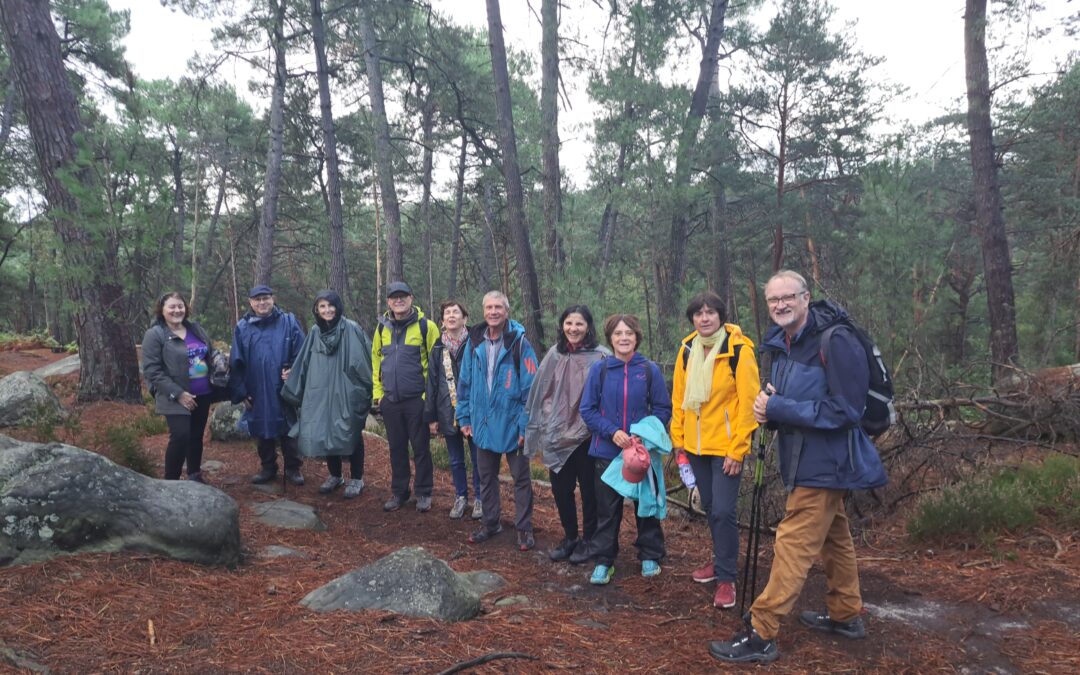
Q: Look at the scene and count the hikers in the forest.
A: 10